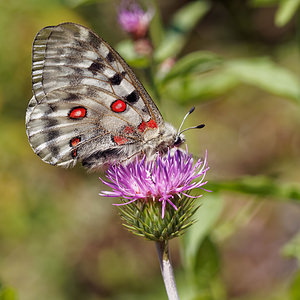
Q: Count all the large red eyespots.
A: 2